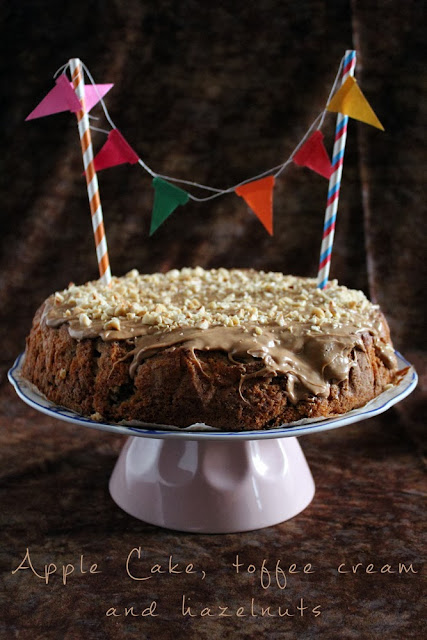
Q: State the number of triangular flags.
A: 7